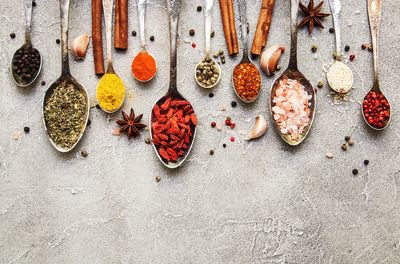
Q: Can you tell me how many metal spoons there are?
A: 10